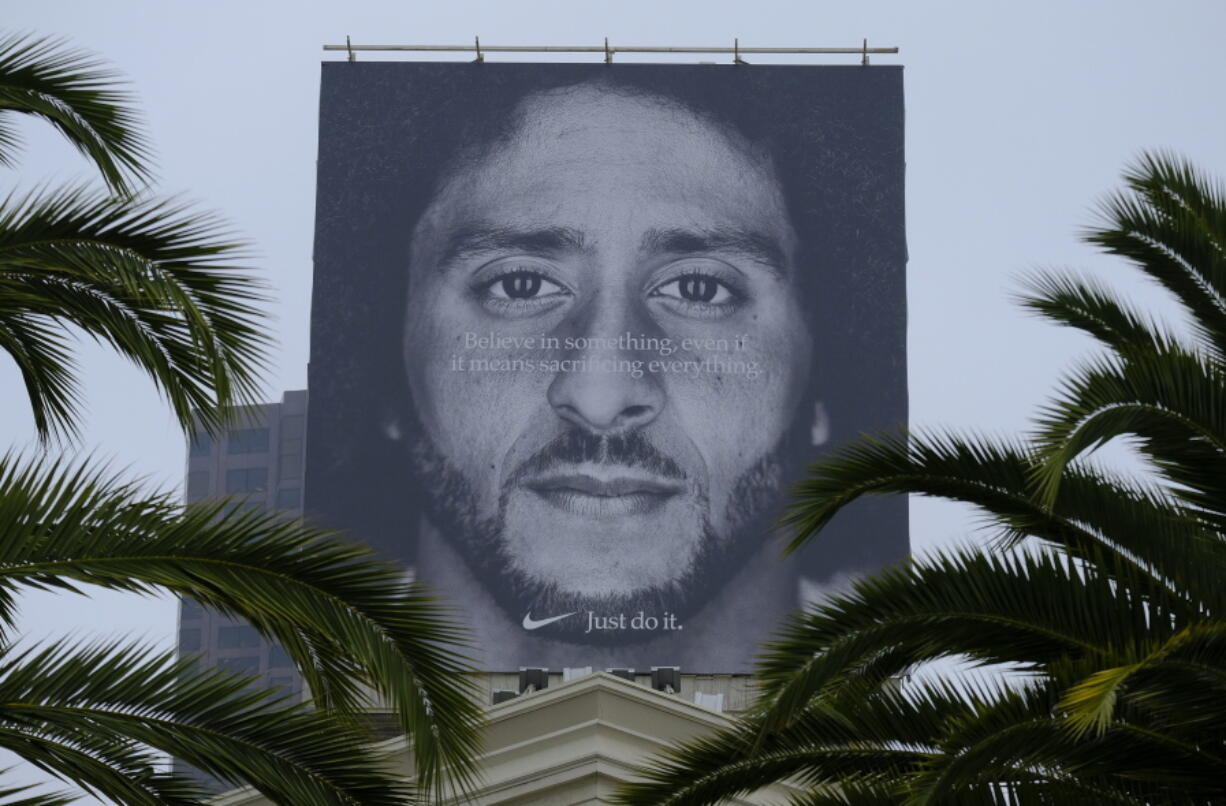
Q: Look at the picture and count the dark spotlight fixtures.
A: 4